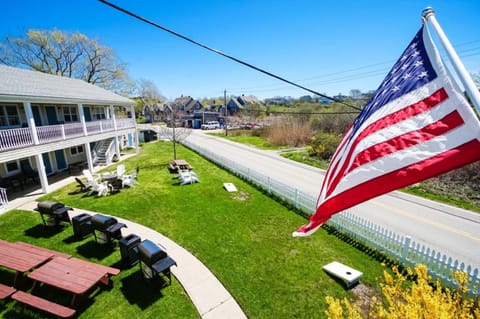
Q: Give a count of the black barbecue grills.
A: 3